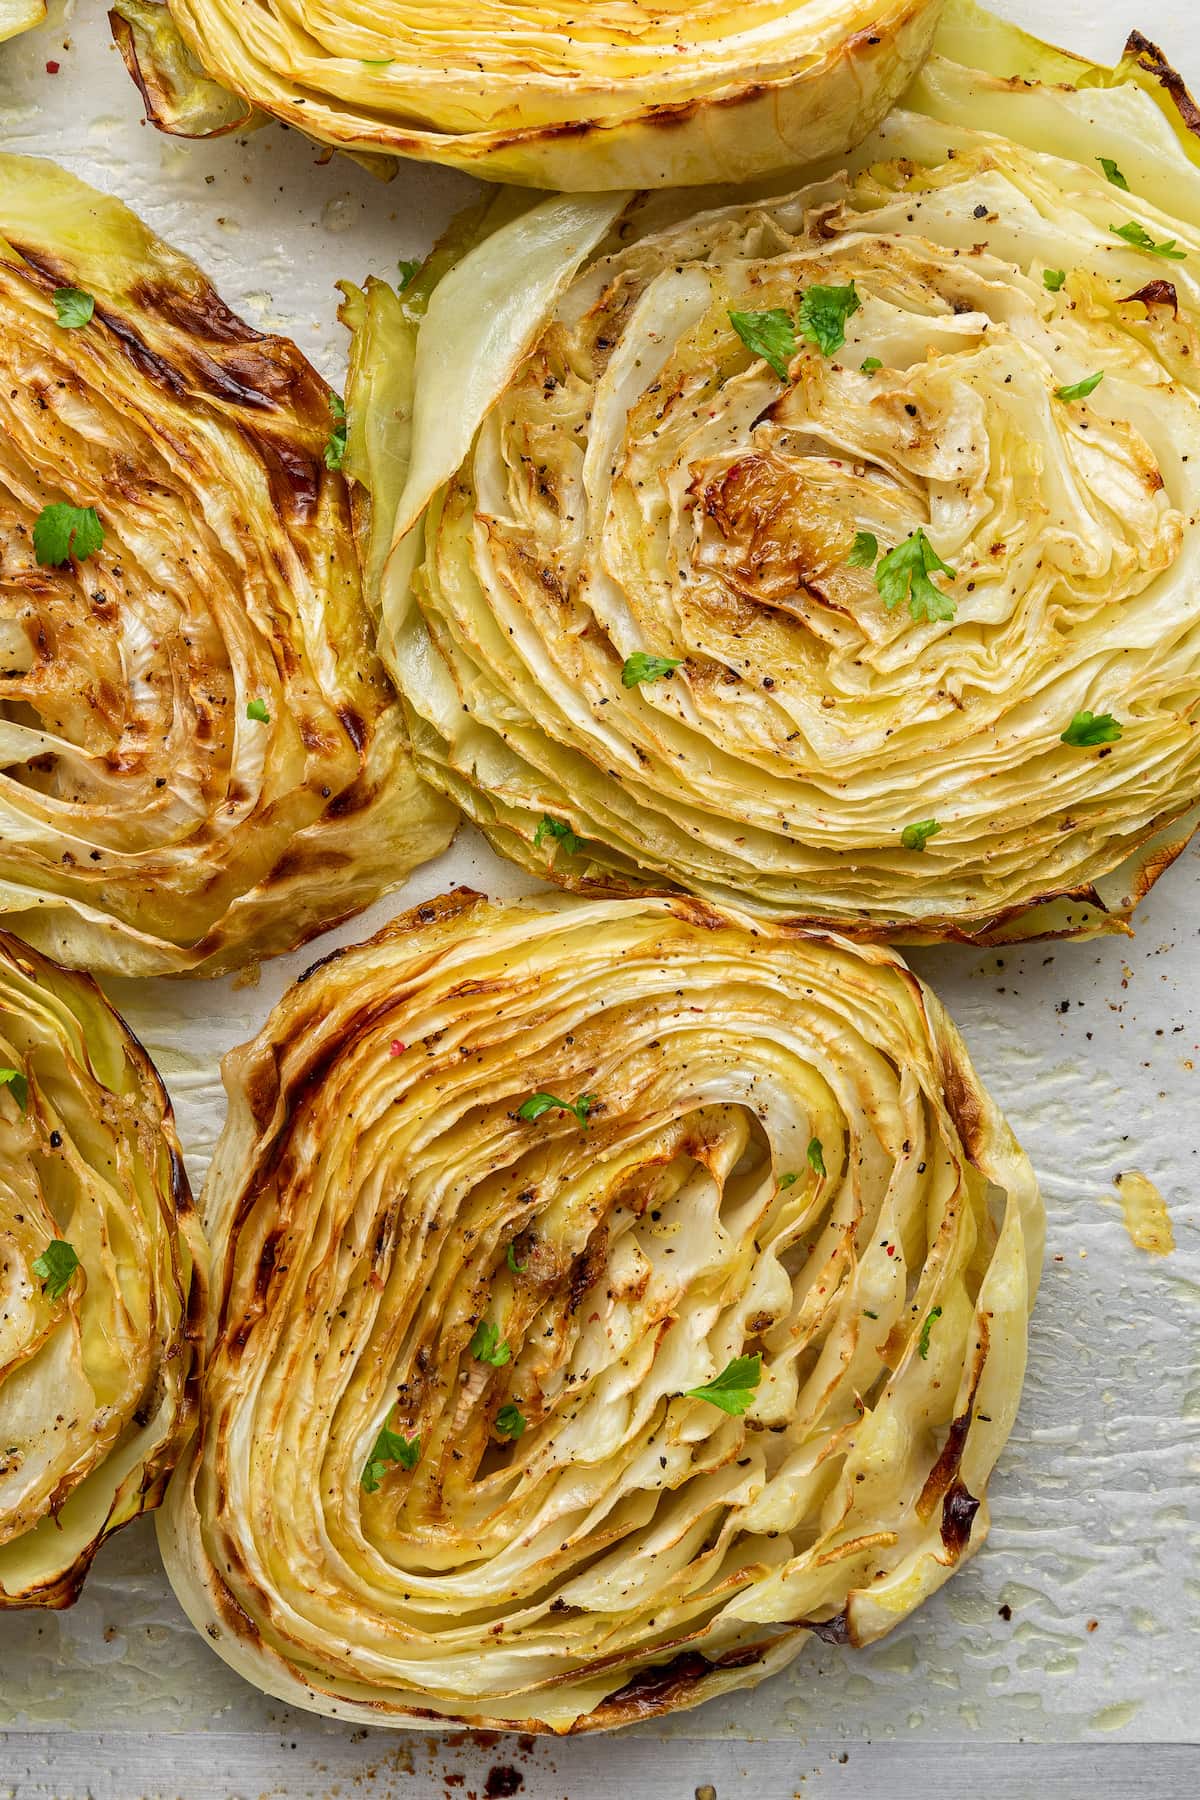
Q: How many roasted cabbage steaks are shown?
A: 5